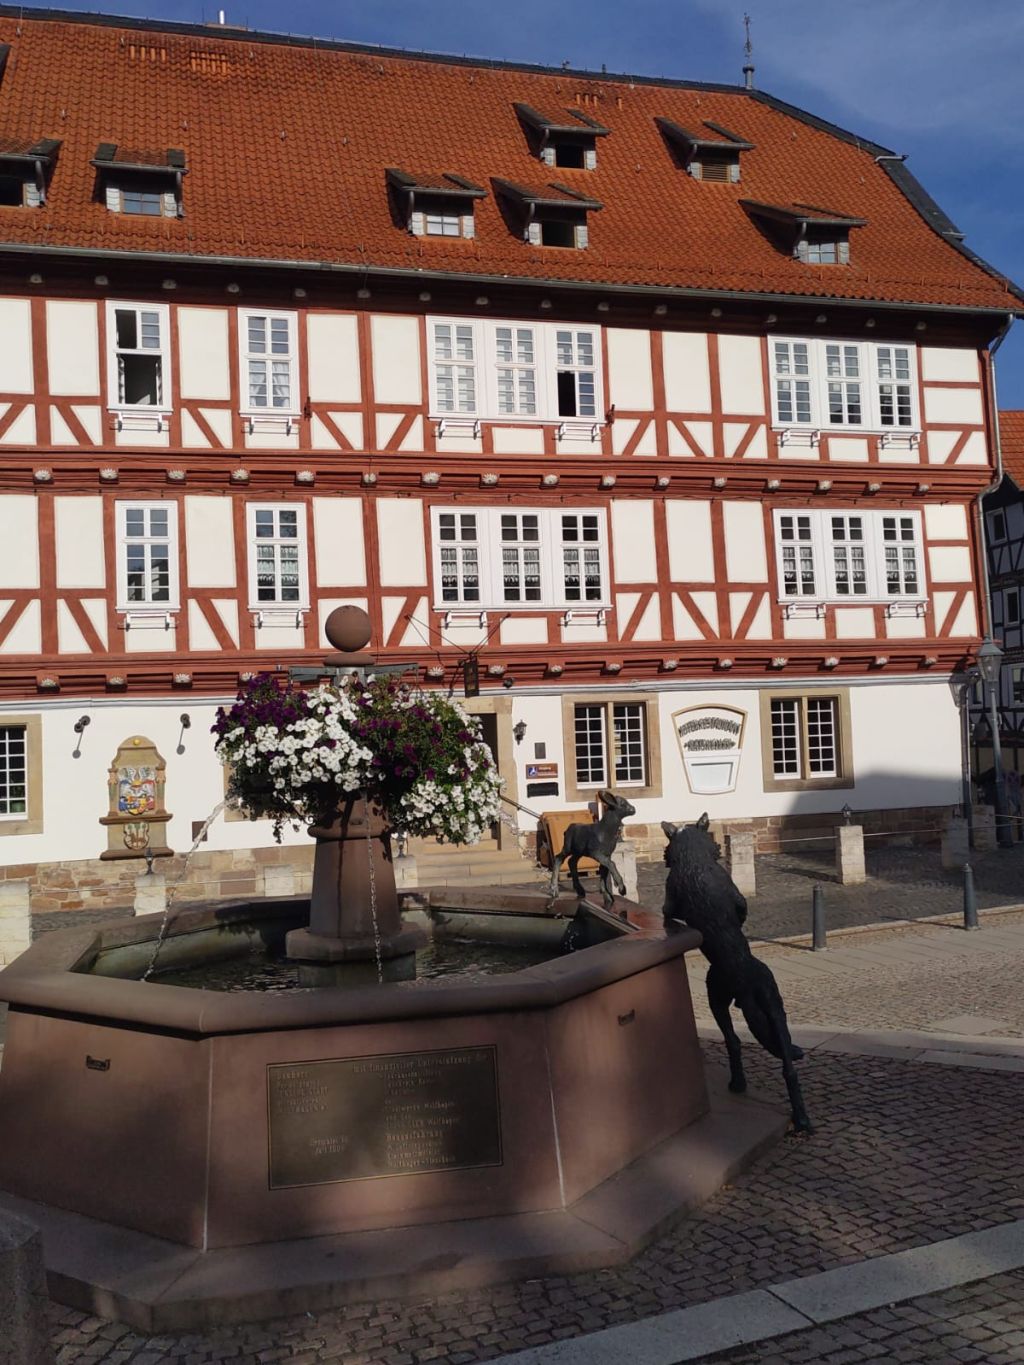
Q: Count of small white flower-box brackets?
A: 12